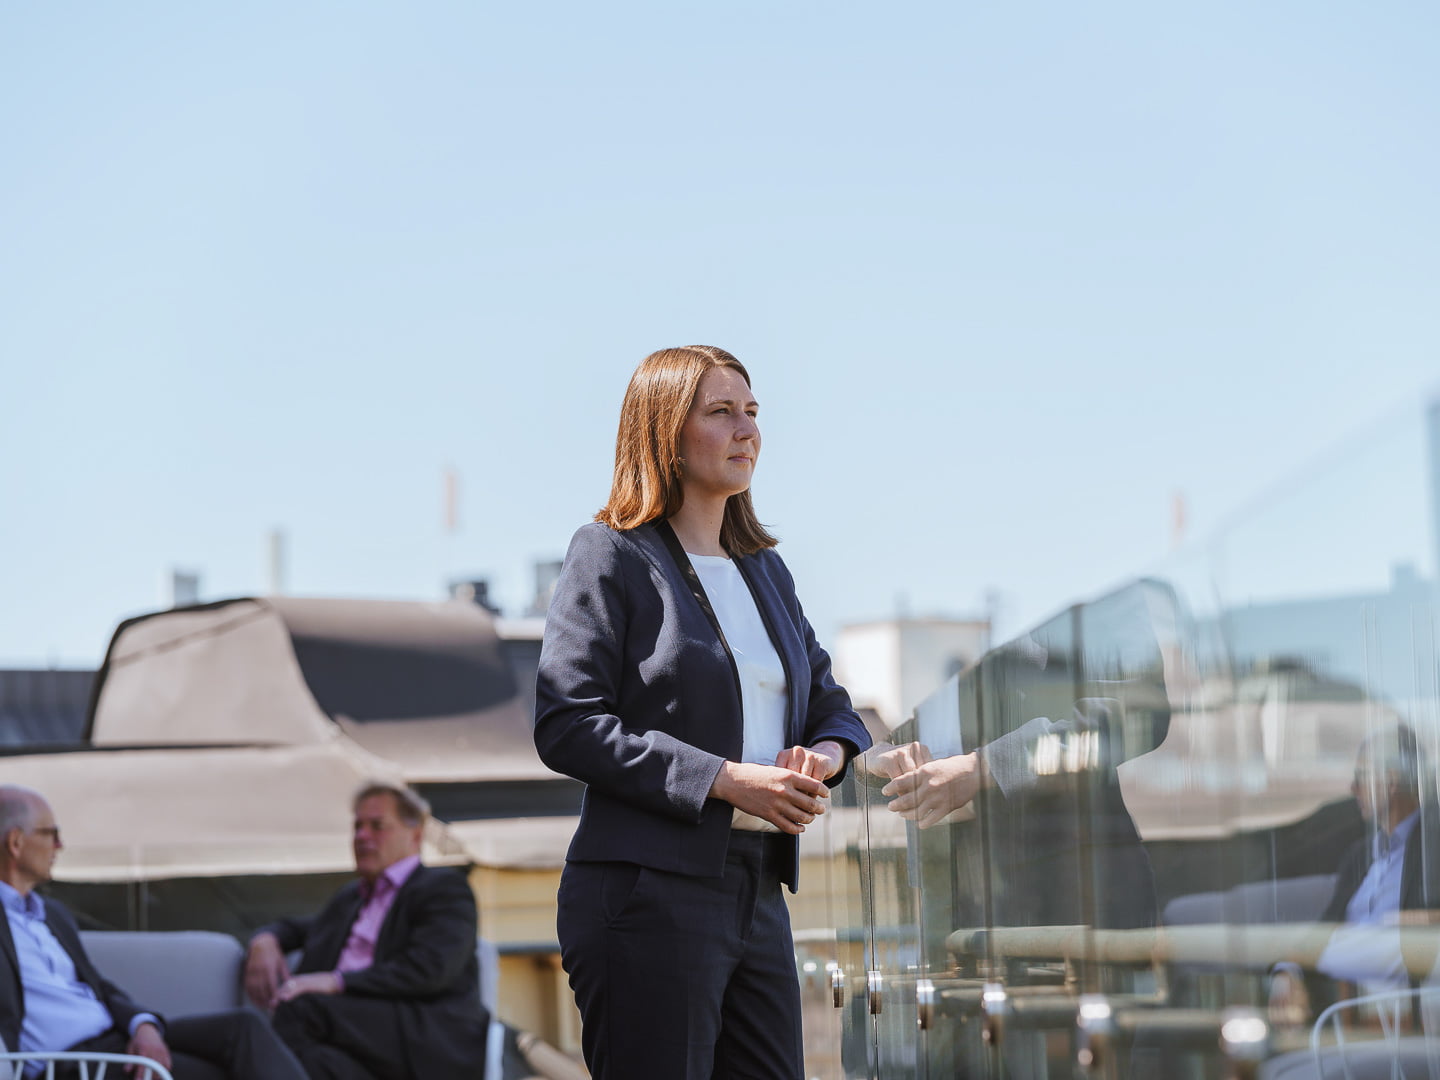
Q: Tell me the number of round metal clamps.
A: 6